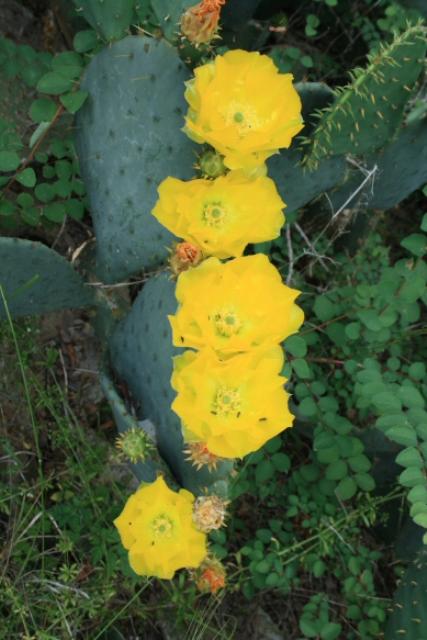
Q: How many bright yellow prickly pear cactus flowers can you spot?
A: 5